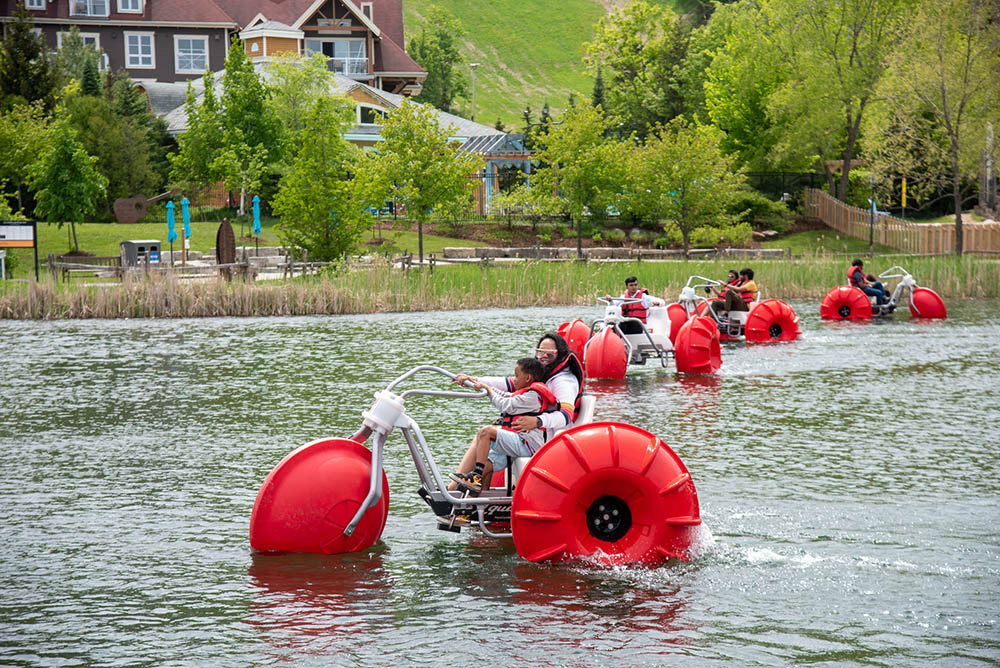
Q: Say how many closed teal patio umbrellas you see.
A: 3